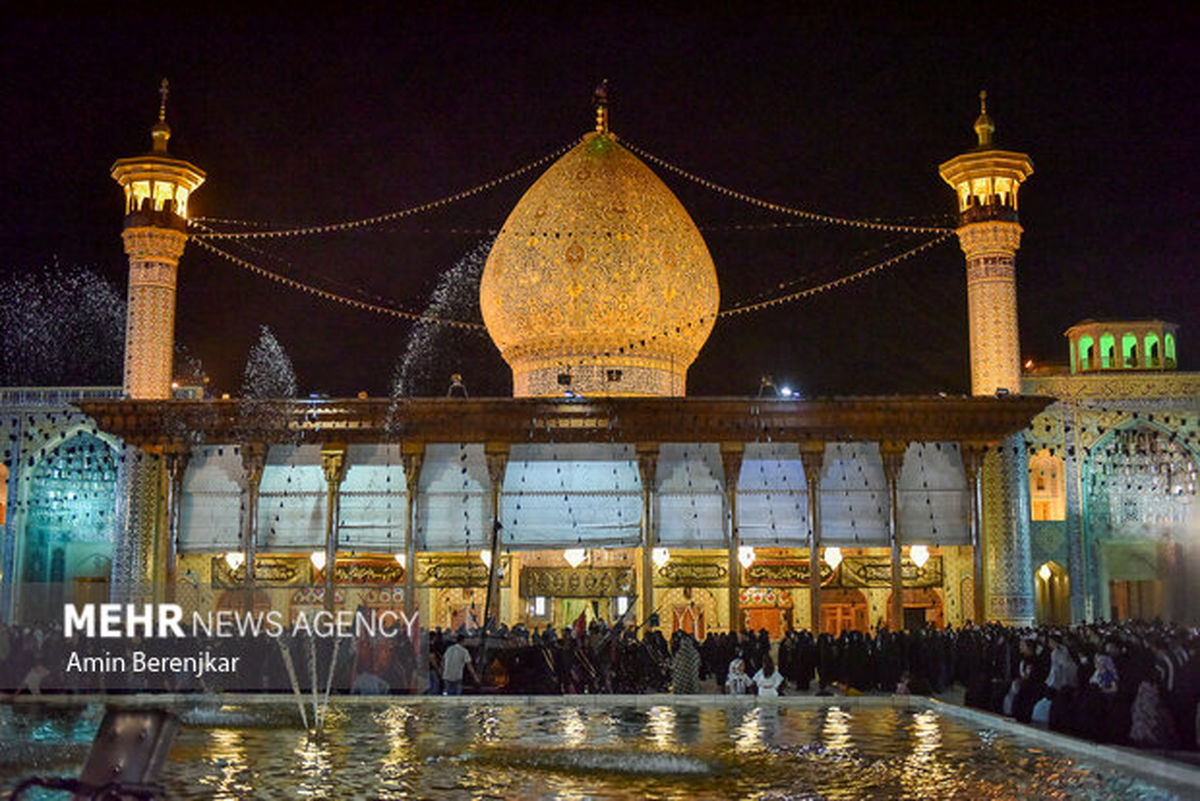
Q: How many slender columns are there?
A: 10